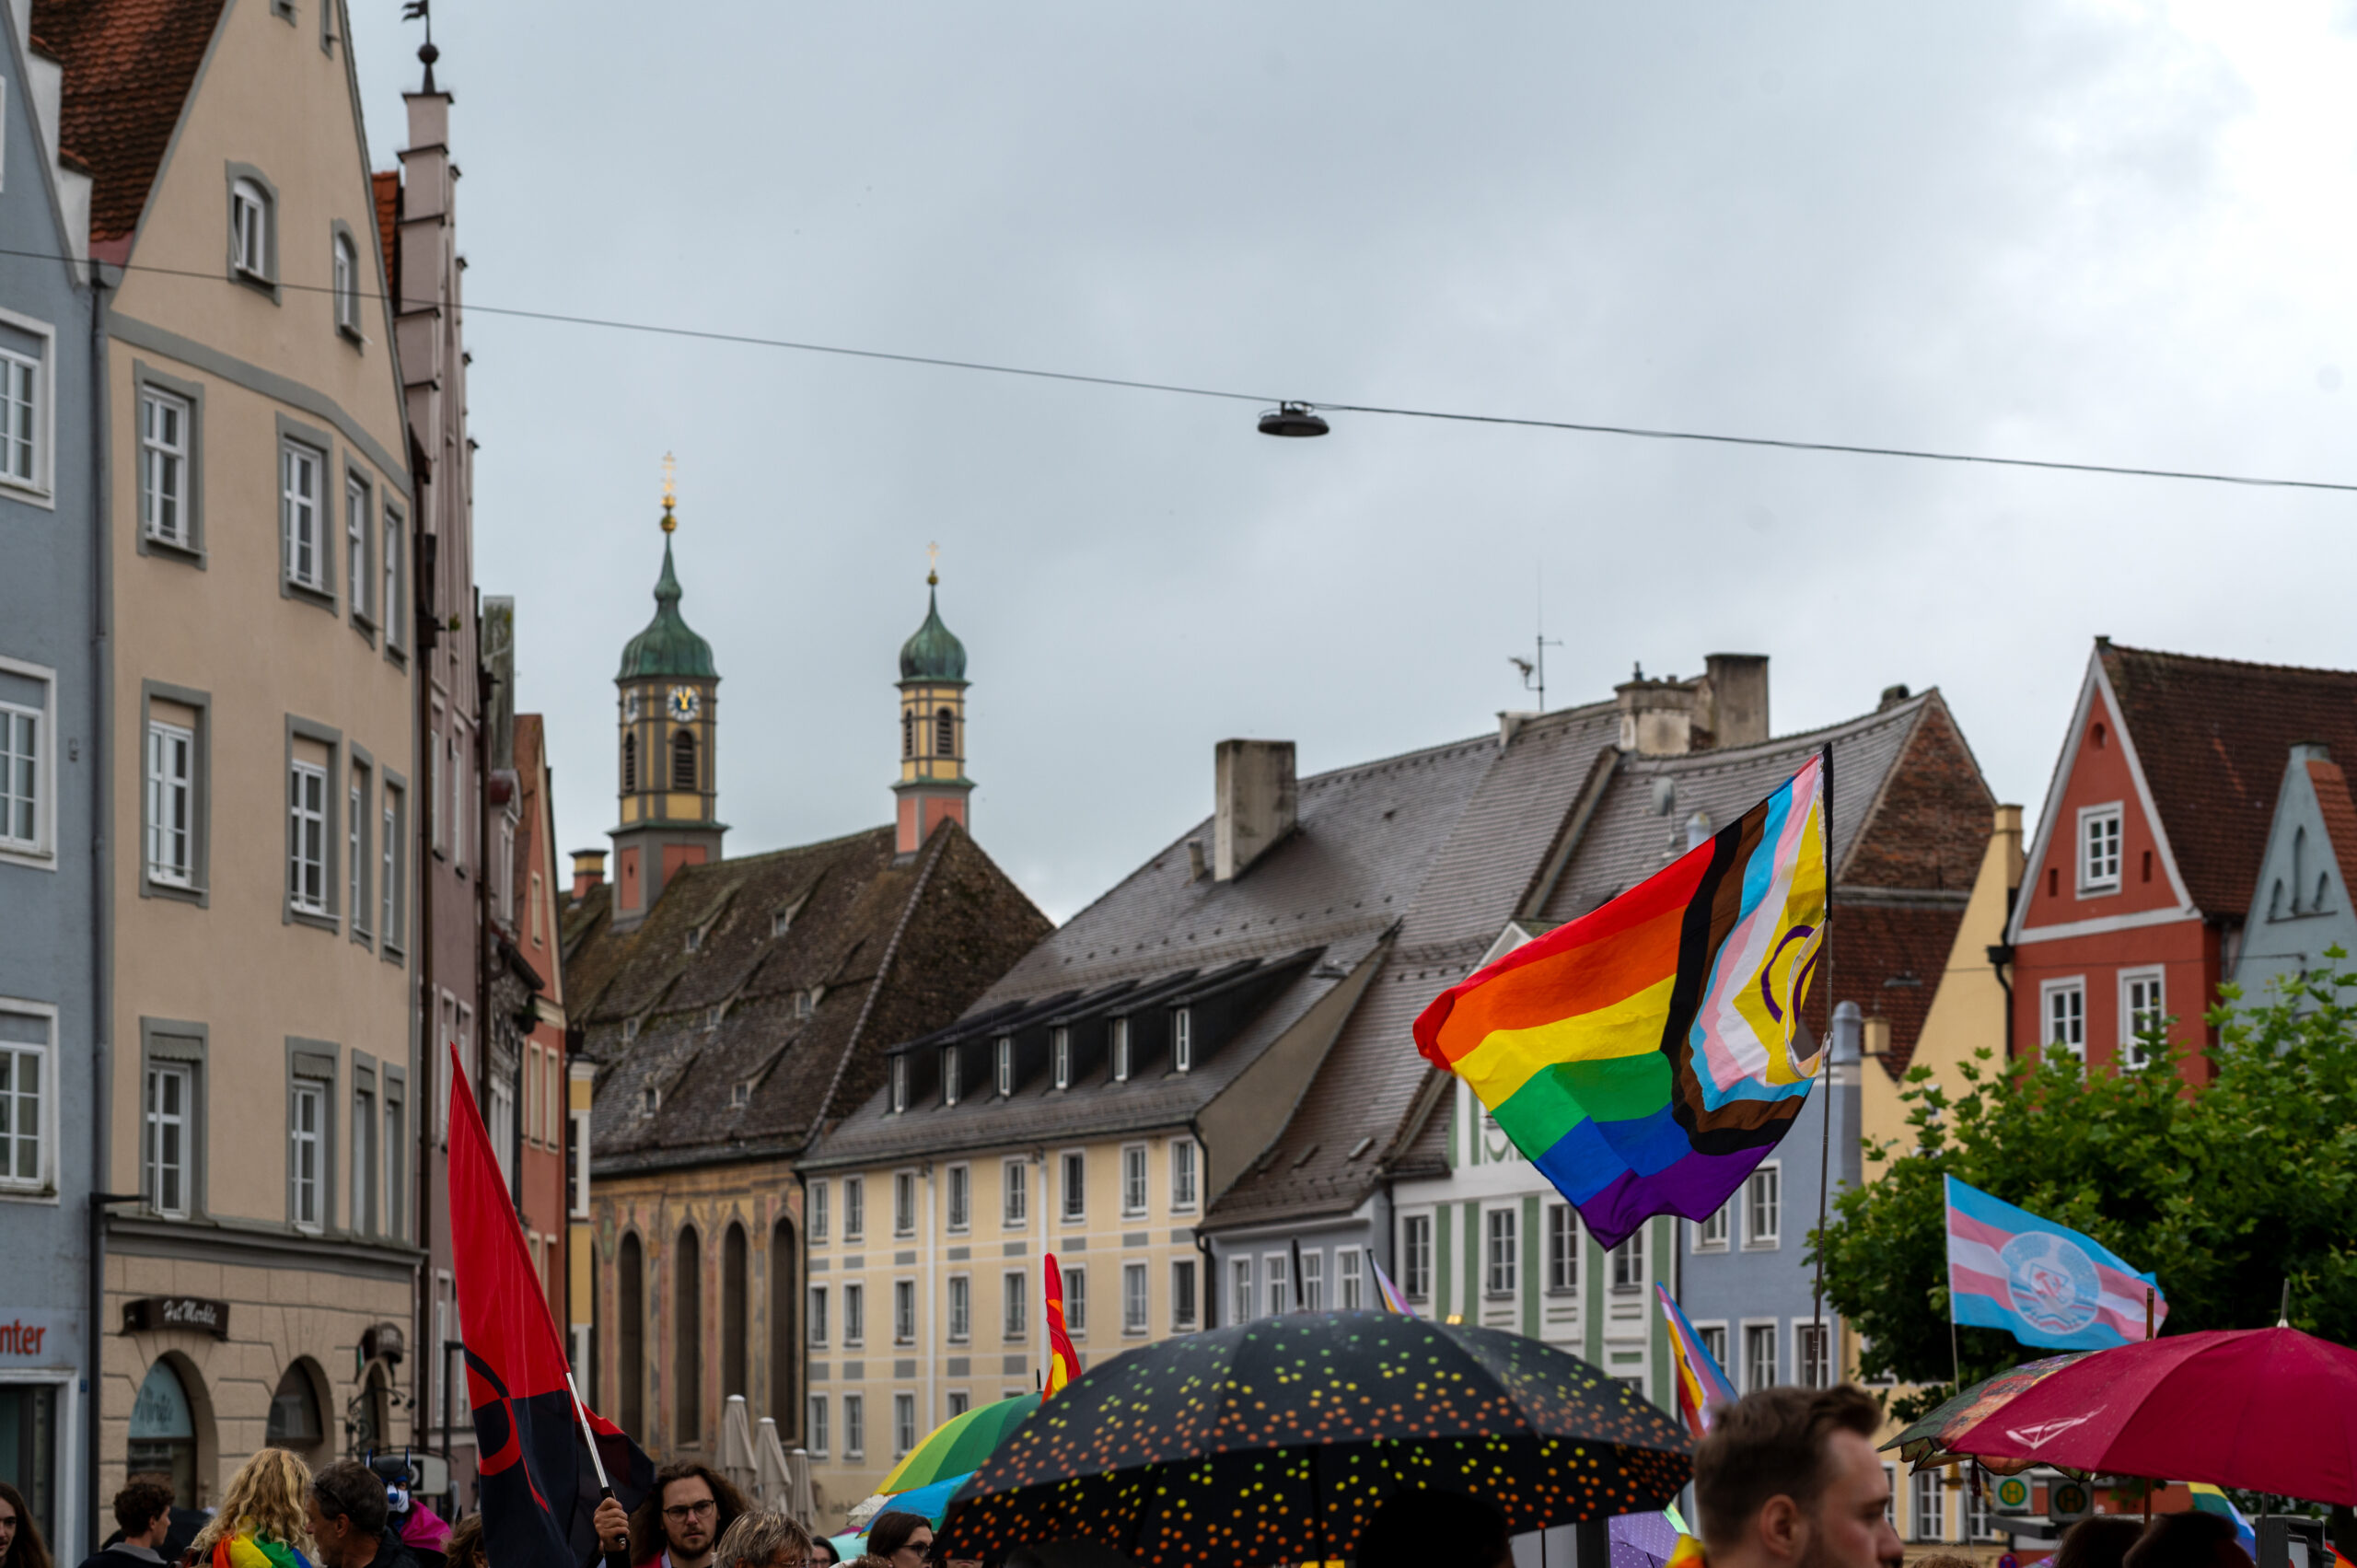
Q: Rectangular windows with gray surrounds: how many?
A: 12